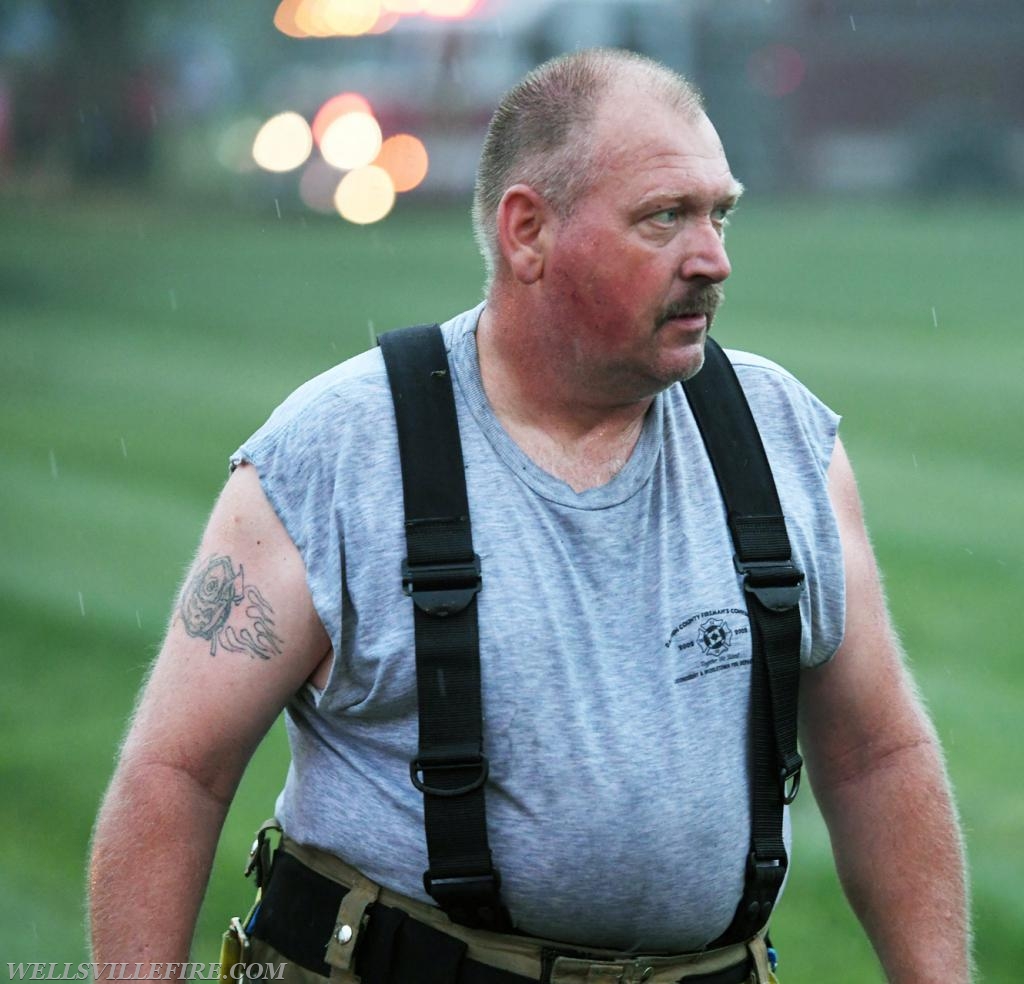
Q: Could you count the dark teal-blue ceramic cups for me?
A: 0